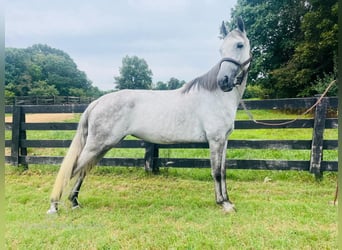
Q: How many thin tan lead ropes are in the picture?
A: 1